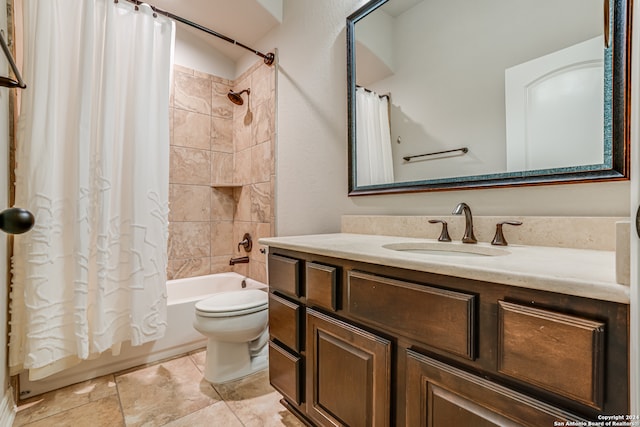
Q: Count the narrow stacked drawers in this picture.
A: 3